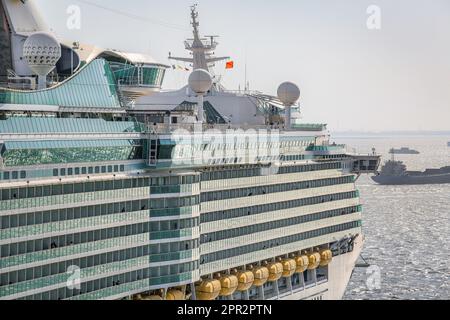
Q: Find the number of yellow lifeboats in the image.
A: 11